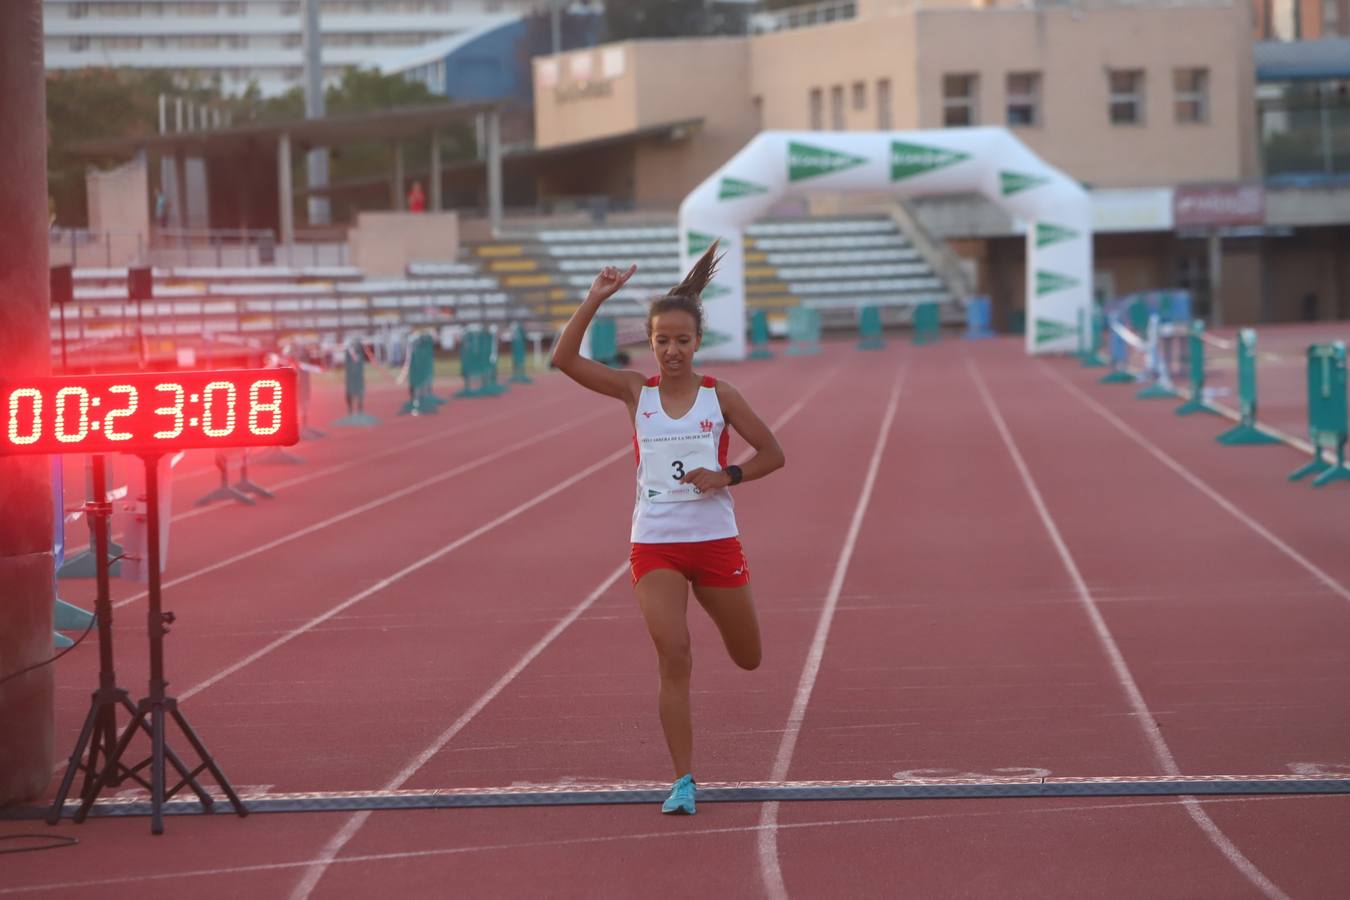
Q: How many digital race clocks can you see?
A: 1